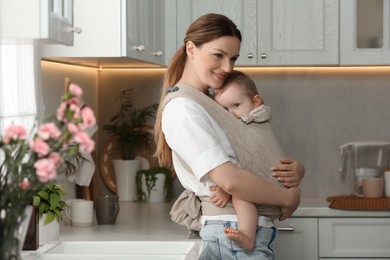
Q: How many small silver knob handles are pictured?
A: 5